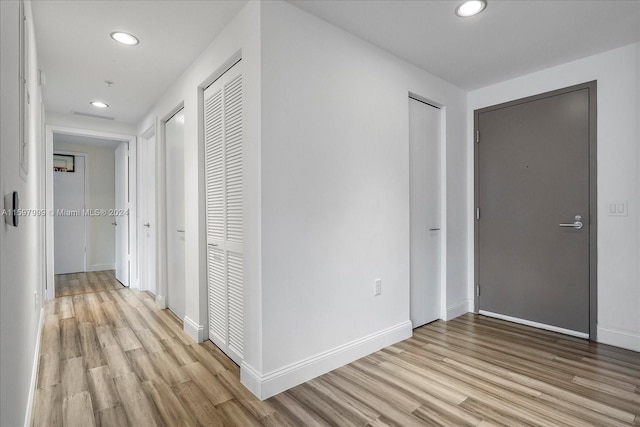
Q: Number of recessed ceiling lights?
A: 3